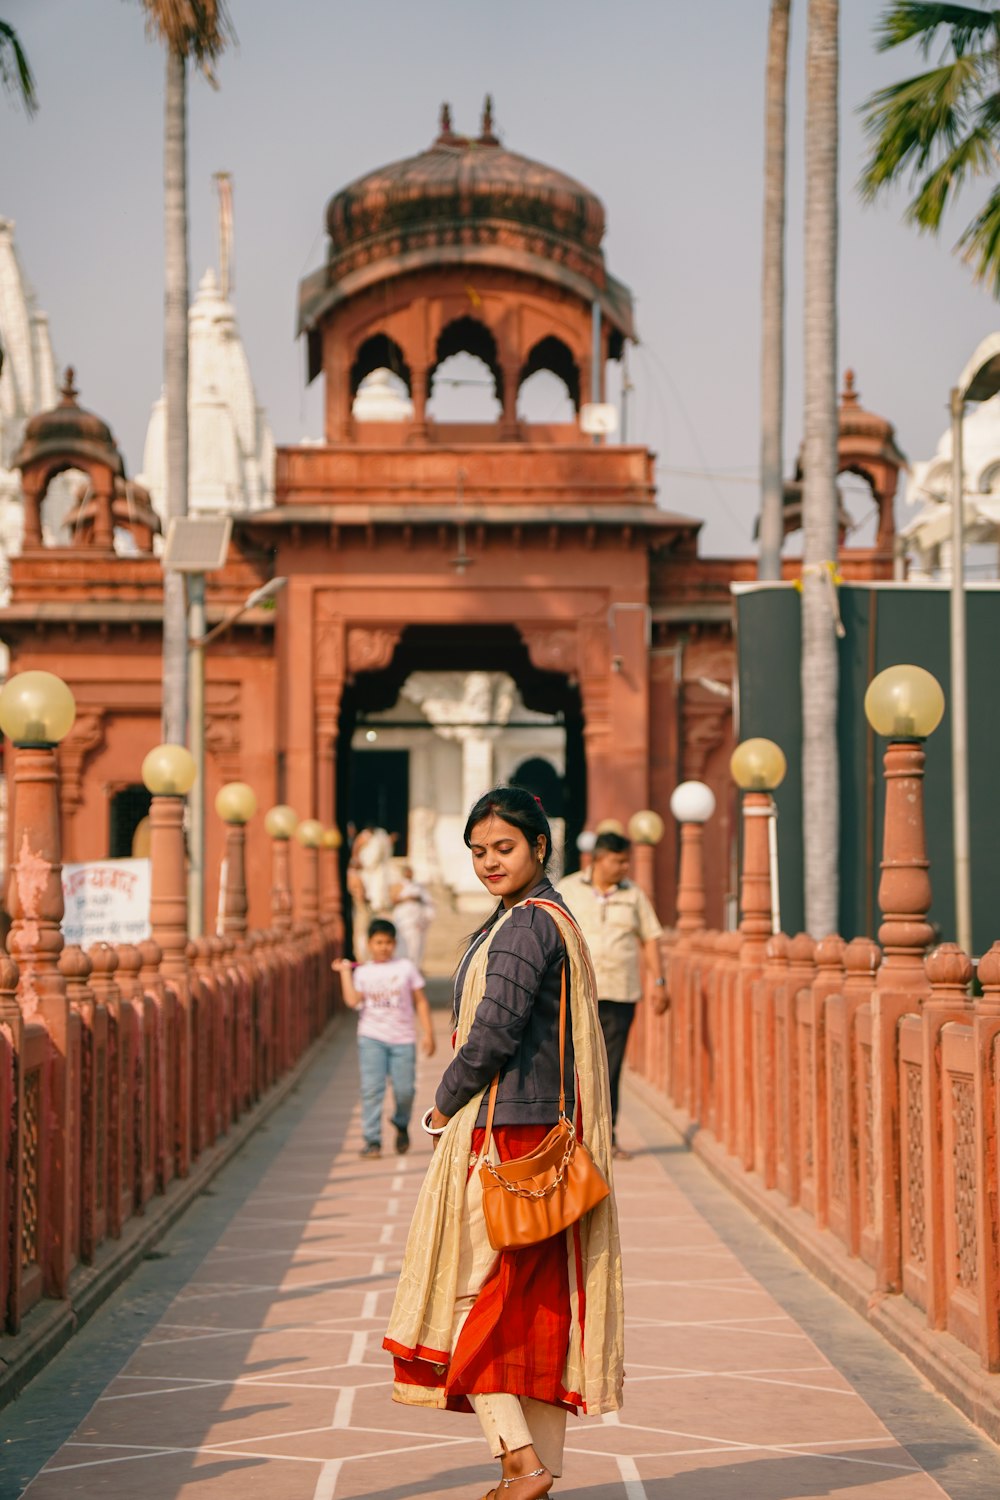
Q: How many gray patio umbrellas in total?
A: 0